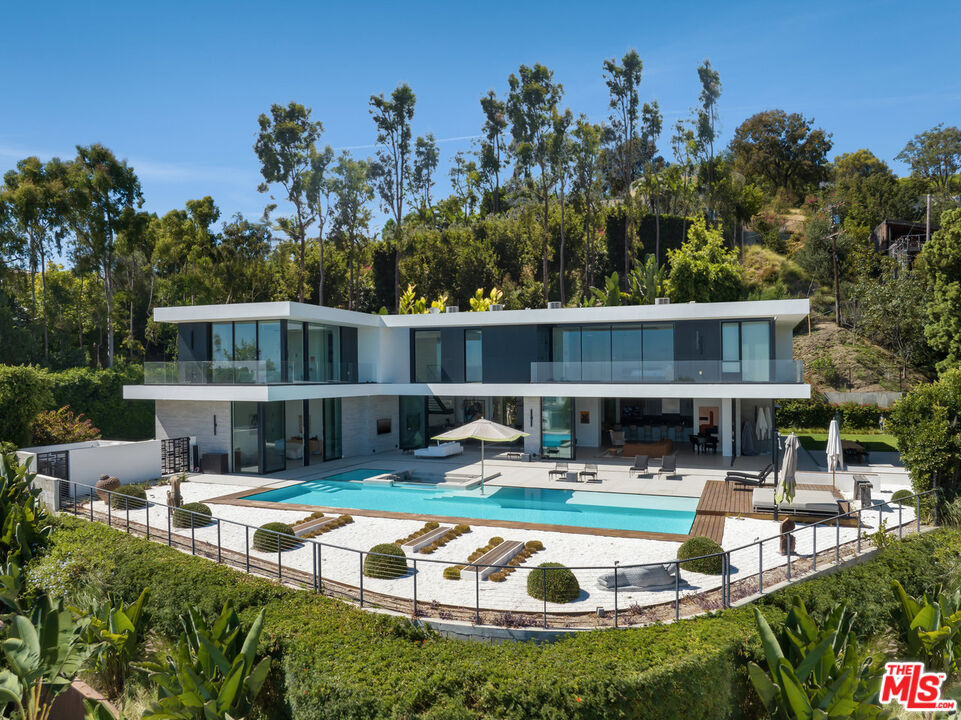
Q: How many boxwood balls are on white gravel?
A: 7